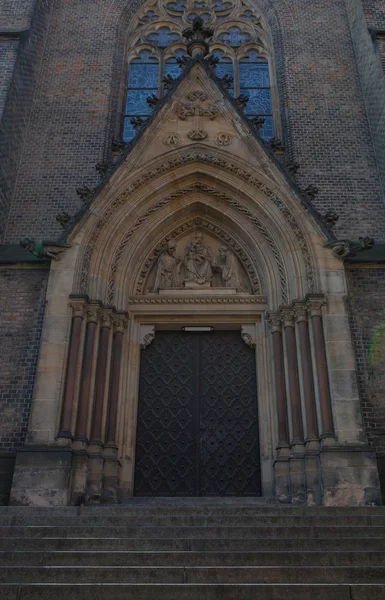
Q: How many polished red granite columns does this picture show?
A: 8